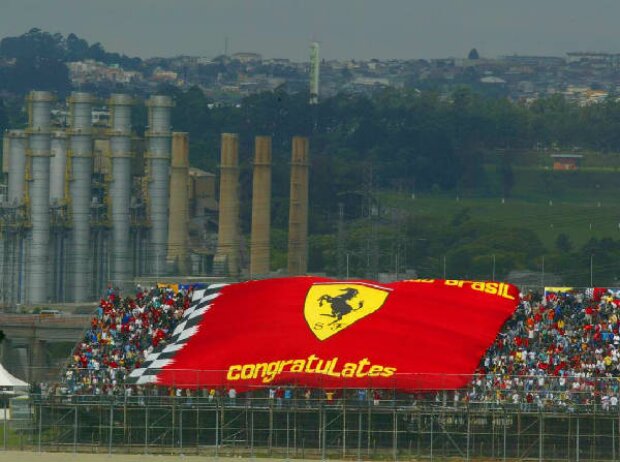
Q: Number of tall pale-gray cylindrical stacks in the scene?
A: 4